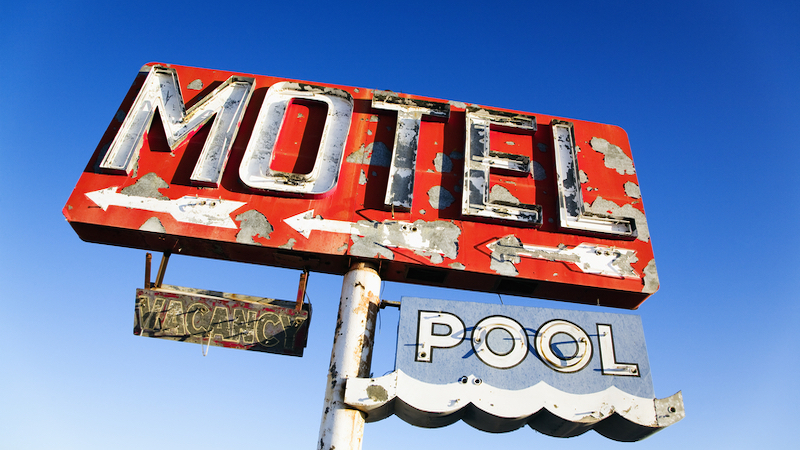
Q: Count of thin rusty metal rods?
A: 3